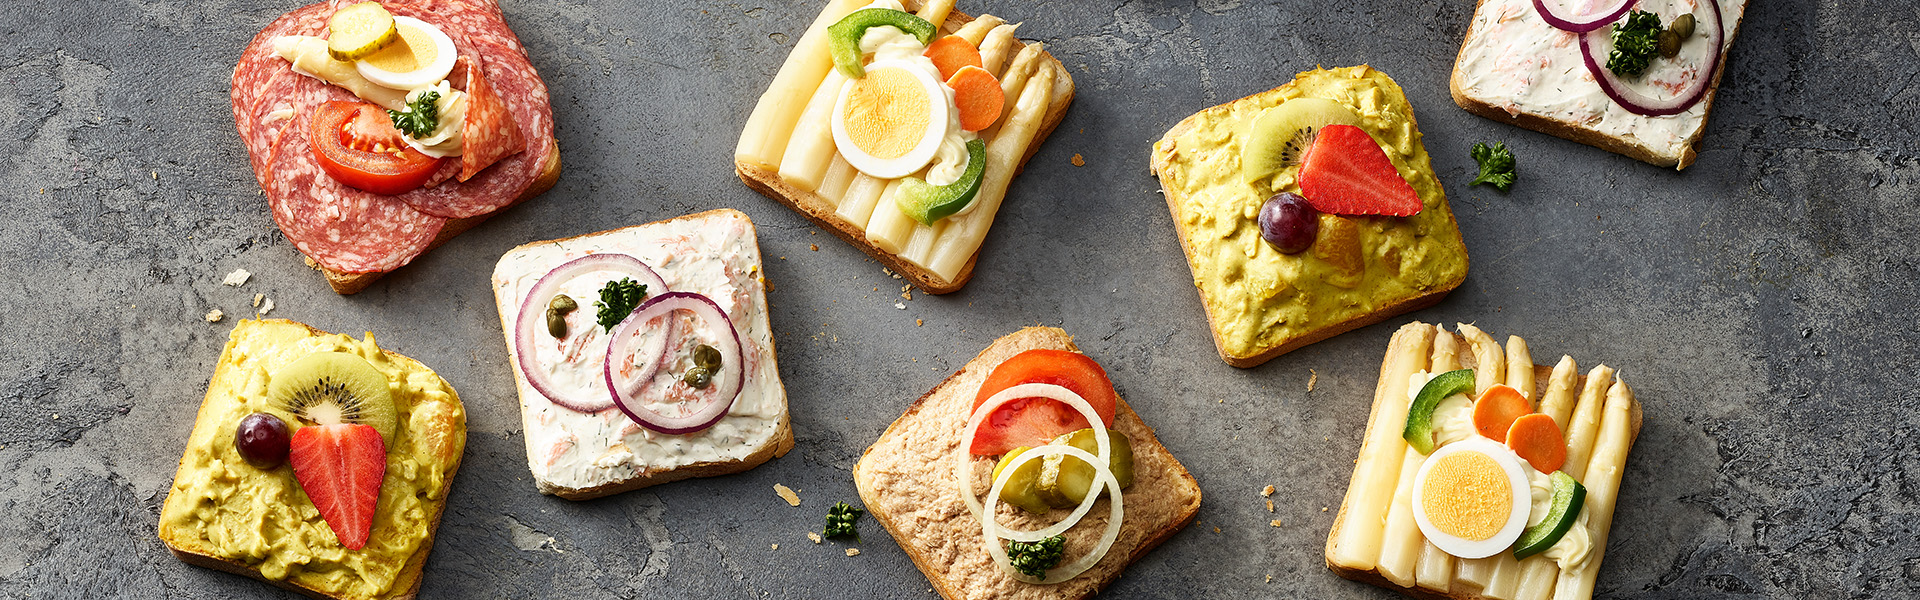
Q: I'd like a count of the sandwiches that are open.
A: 8